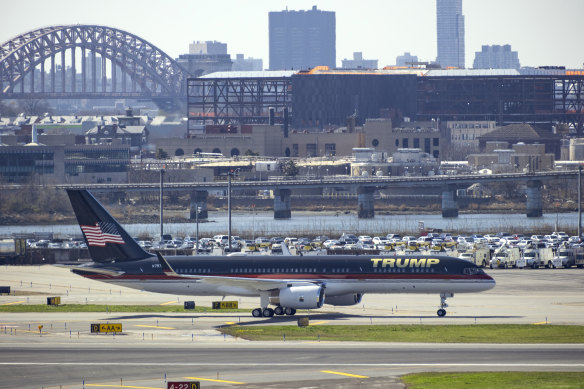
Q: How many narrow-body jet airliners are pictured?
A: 1